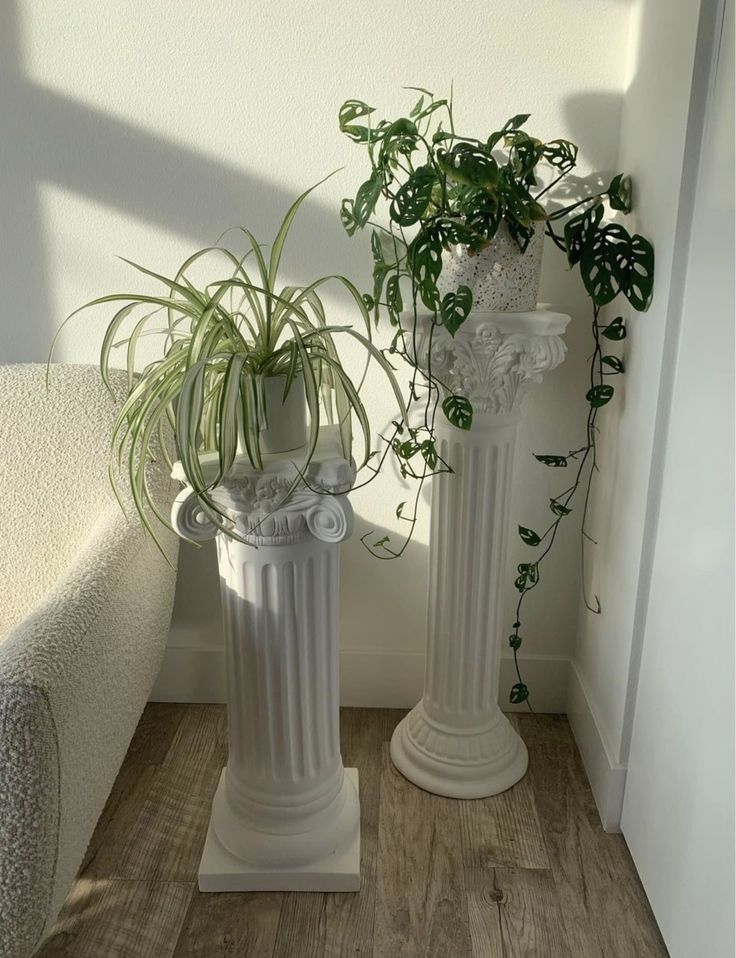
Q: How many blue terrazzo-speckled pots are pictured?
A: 0